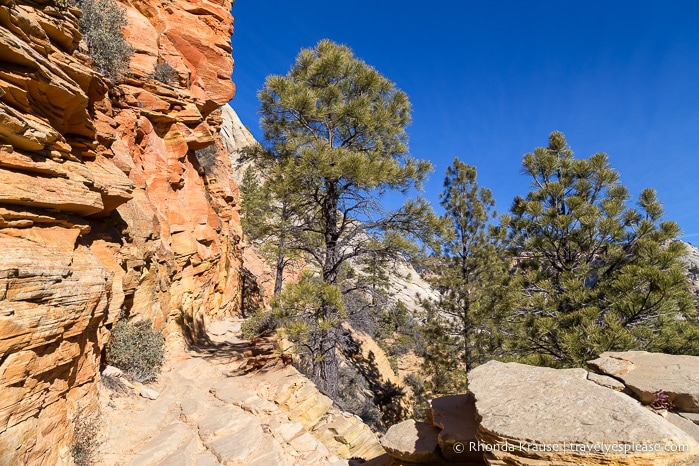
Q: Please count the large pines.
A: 3